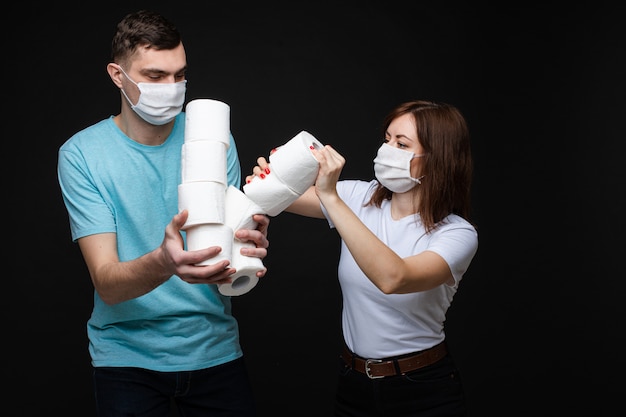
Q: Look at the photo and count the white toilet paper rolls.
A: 8